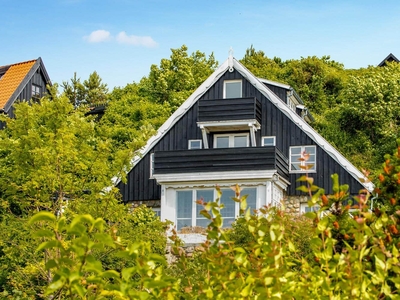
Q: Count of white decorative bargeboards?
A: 2